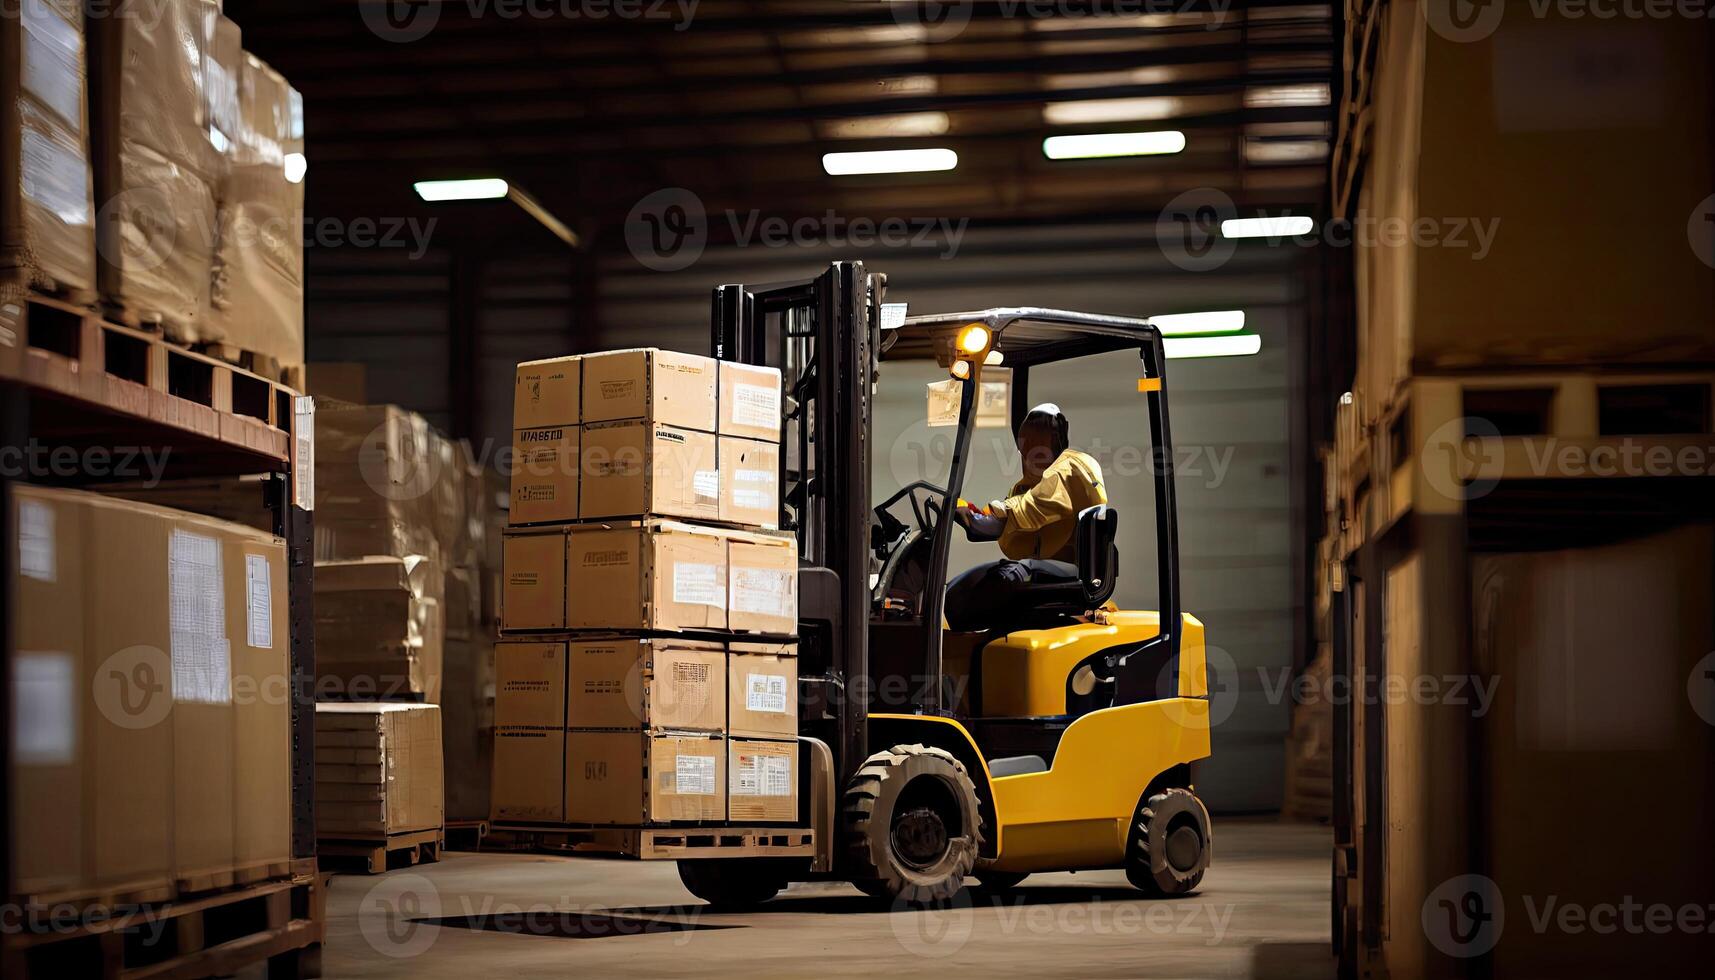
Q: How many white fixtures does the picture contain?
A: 6